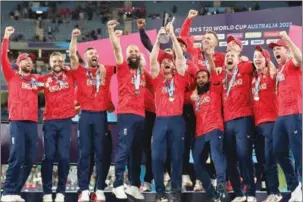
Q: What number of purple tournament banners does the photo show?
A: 1